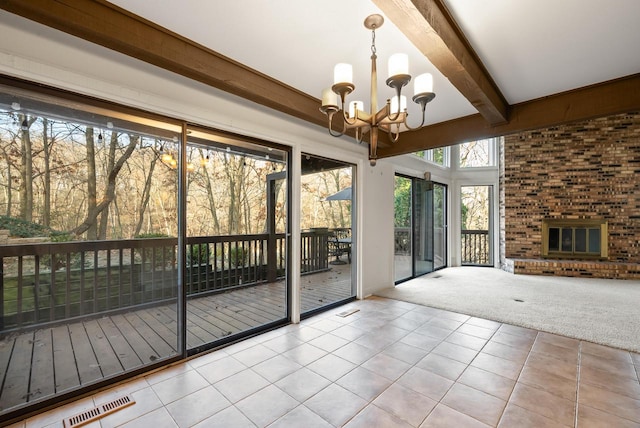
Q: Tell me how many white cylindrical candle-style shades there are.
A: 6